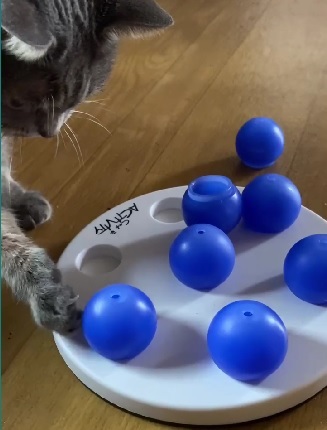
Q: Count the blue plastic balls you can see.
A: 7